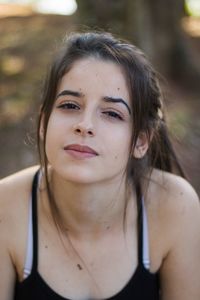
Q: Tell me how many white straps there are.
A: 2